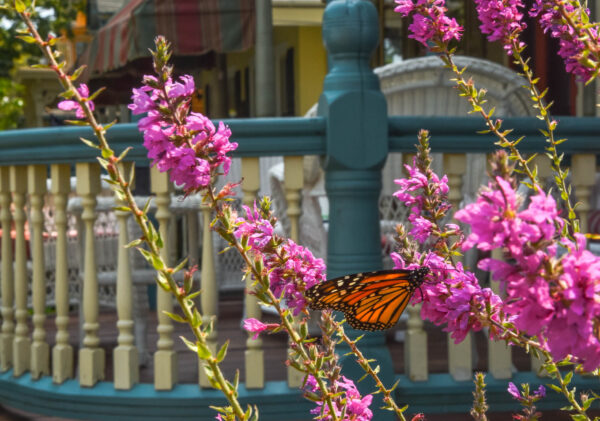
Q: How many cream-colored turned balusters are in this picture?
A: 15